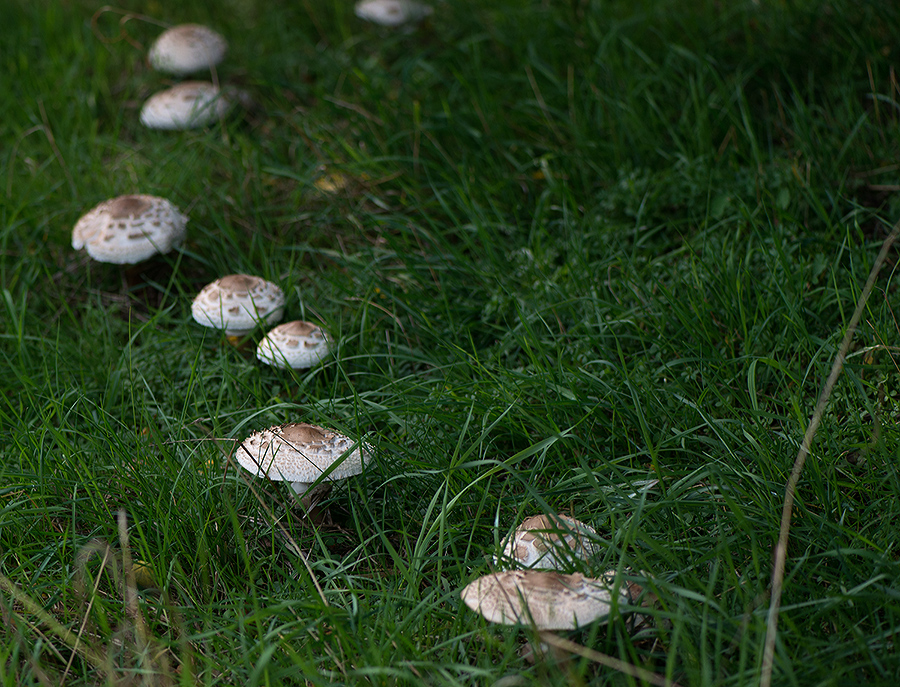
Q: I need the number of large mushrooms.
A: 9